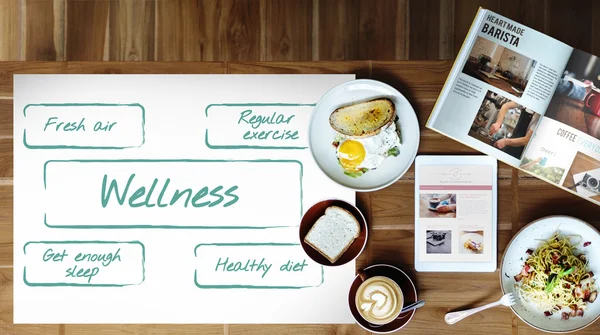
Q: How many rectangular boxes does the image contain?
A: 5